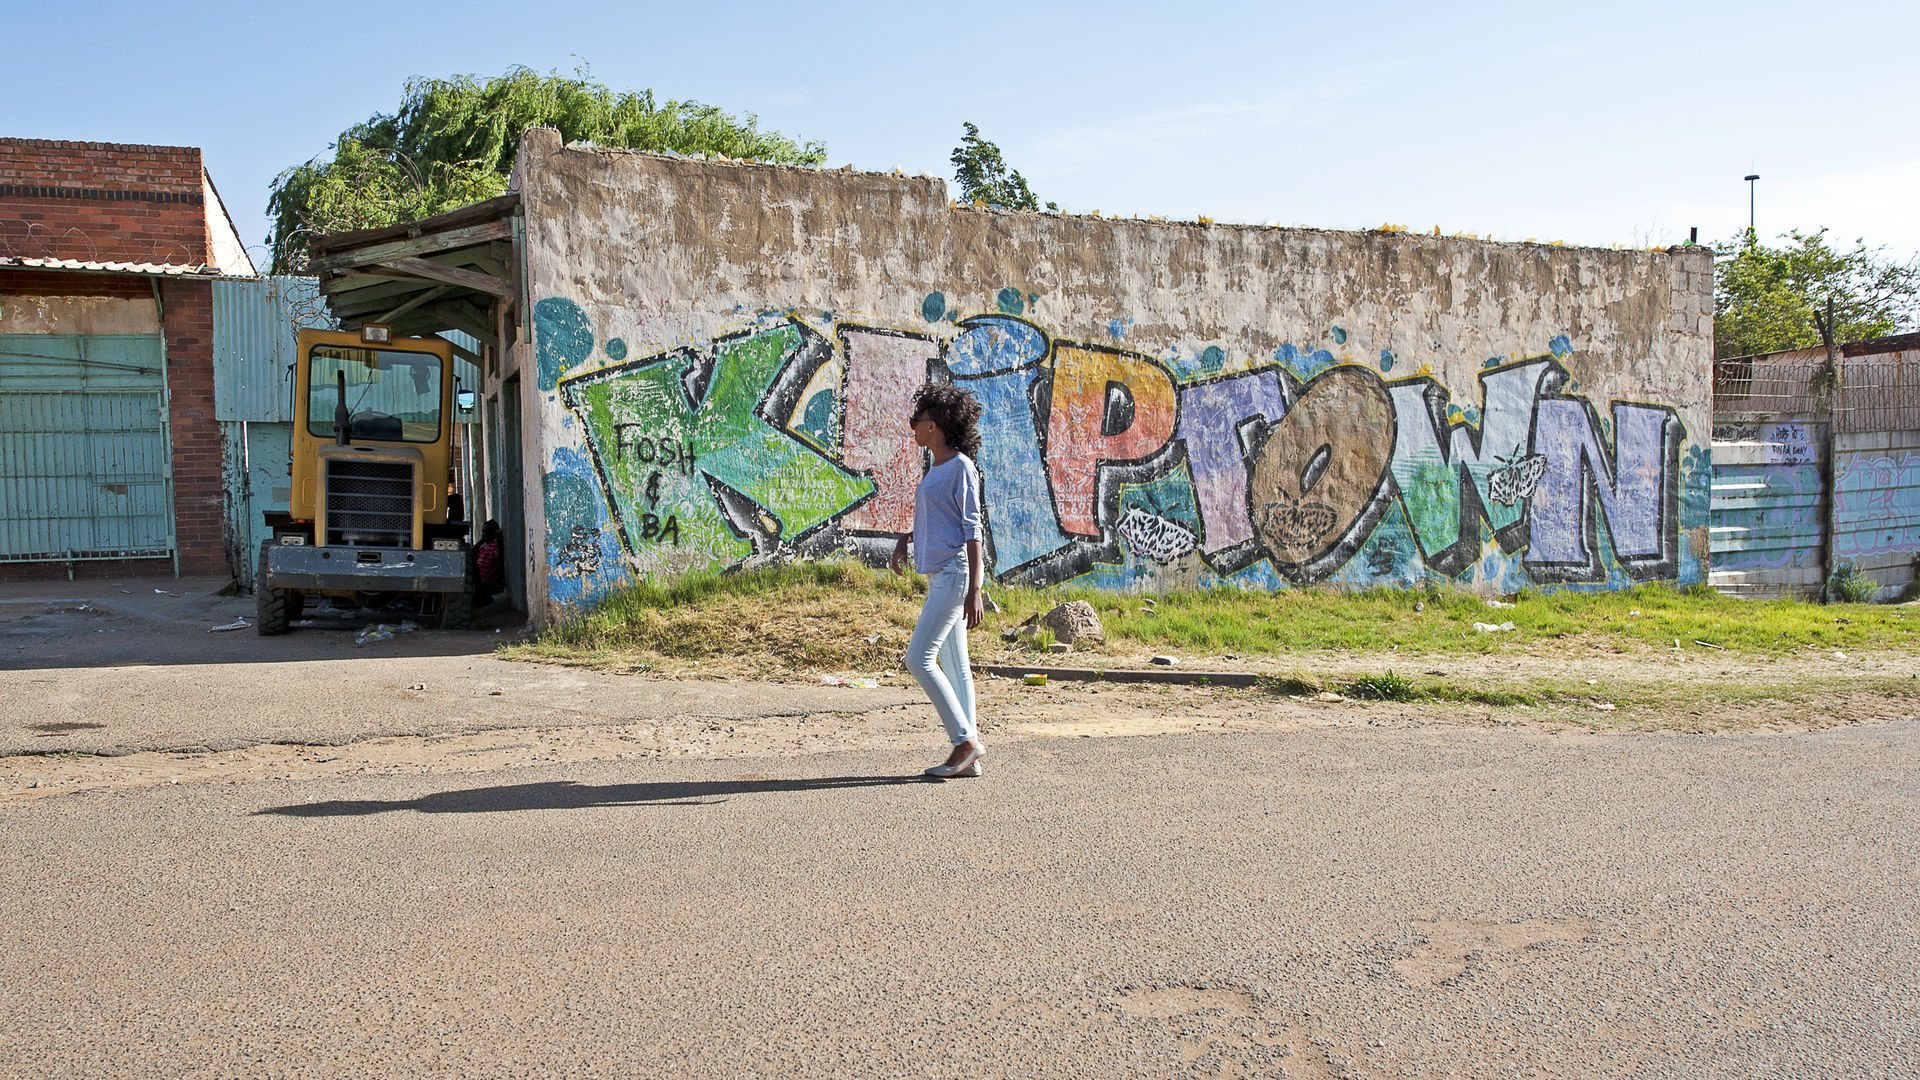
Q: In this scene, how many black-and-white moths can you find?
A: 2